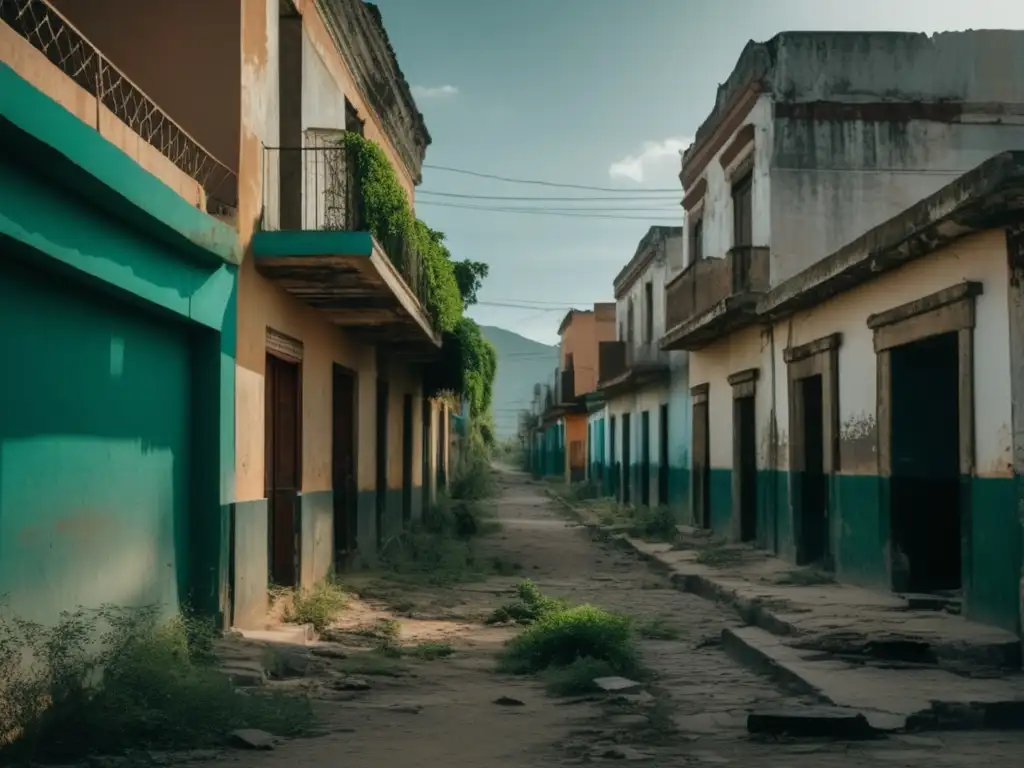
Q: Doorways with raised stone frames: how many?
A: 4